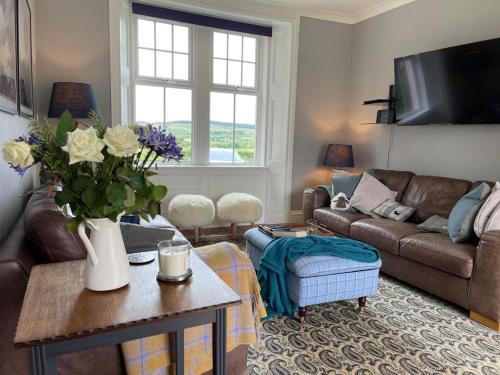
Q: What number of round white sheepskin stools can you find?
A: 2